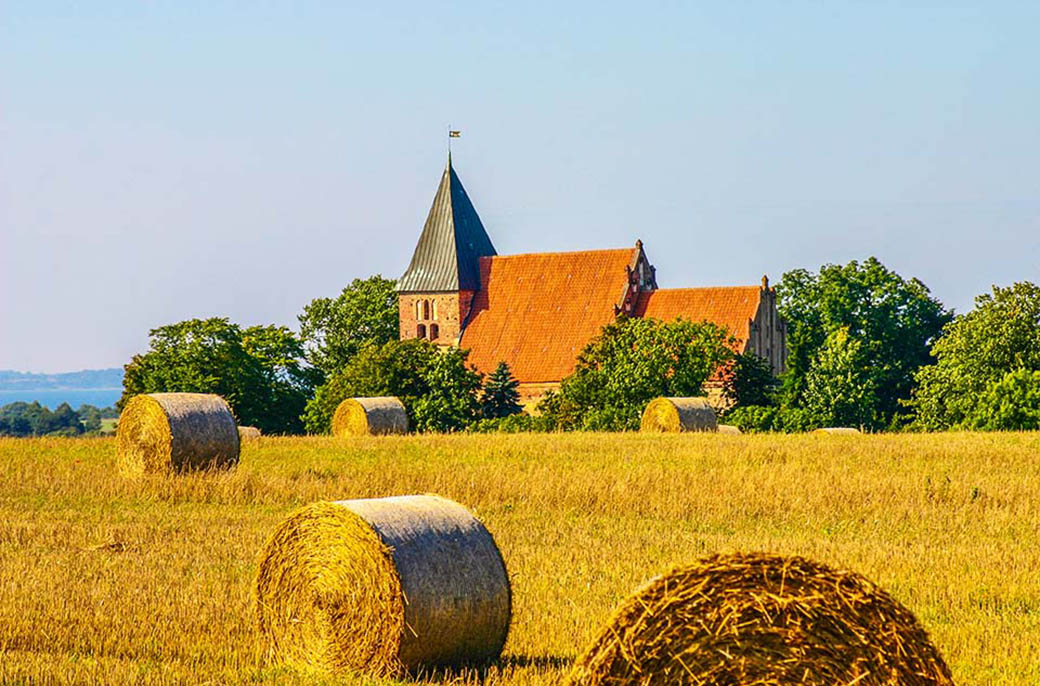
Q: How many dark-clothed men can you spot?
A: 0